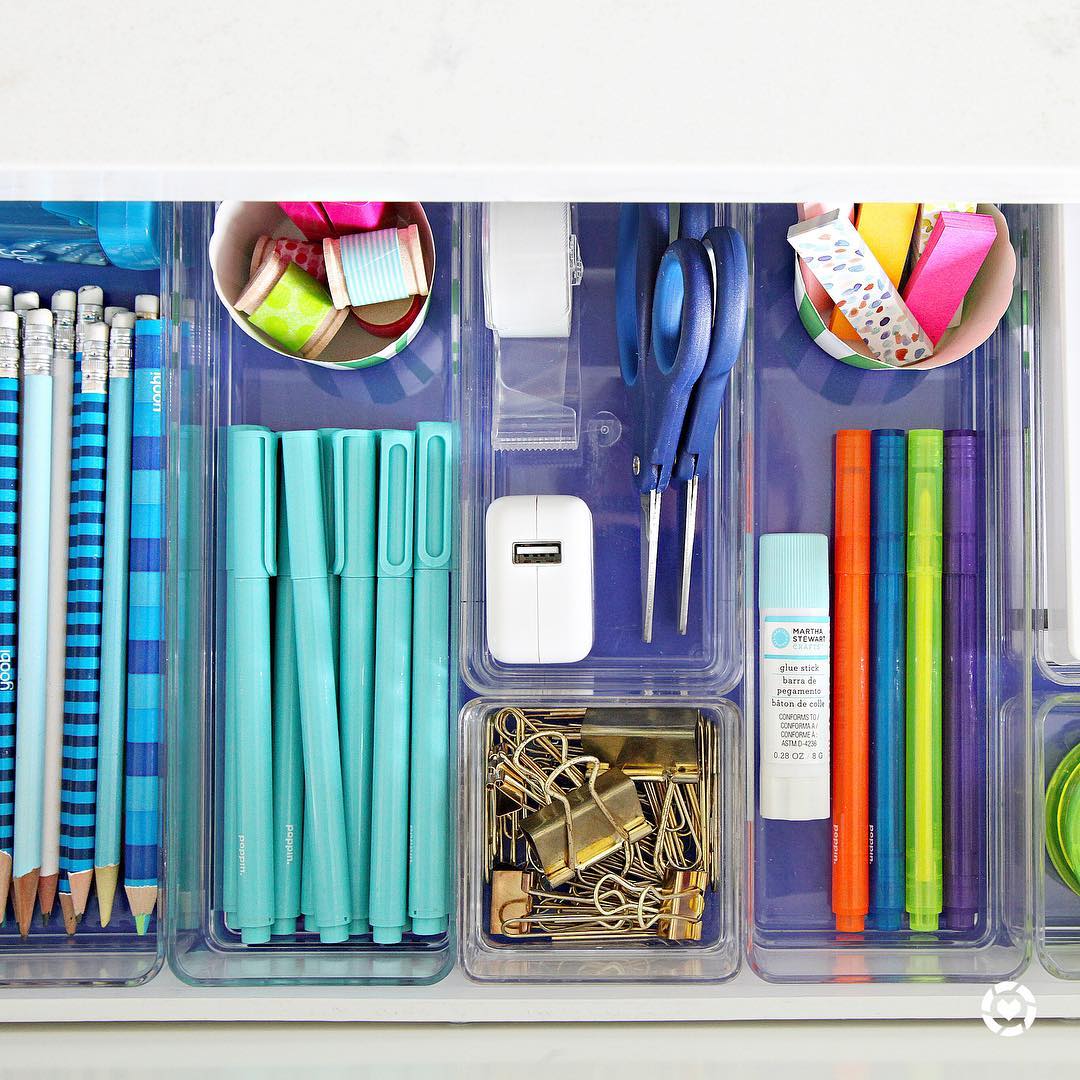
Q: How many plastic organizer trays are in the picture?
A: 7